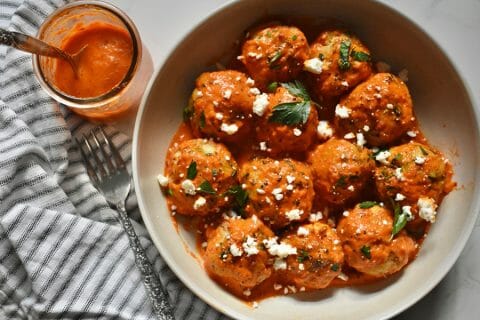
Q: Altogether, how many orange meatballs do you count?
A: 12